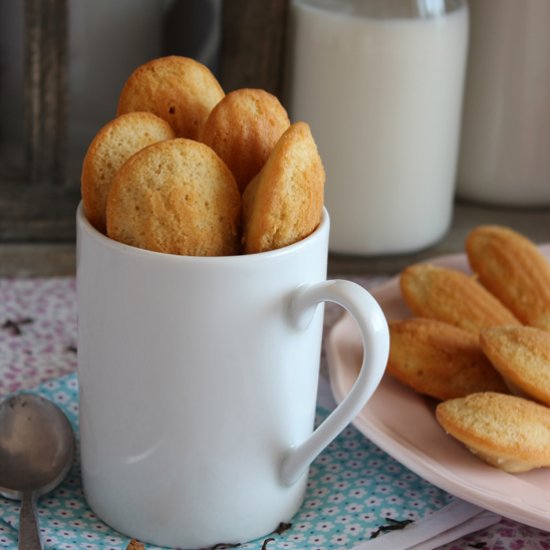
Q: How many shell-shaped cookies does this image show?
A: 10